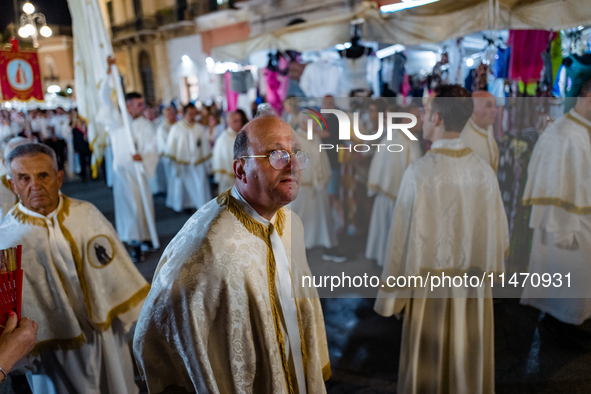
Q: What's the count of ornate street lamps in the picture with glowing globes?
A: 1